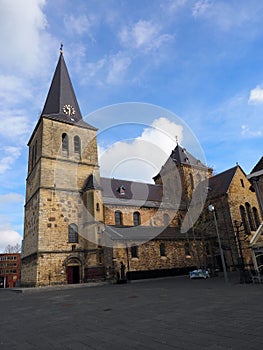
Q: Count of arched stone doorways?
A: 1